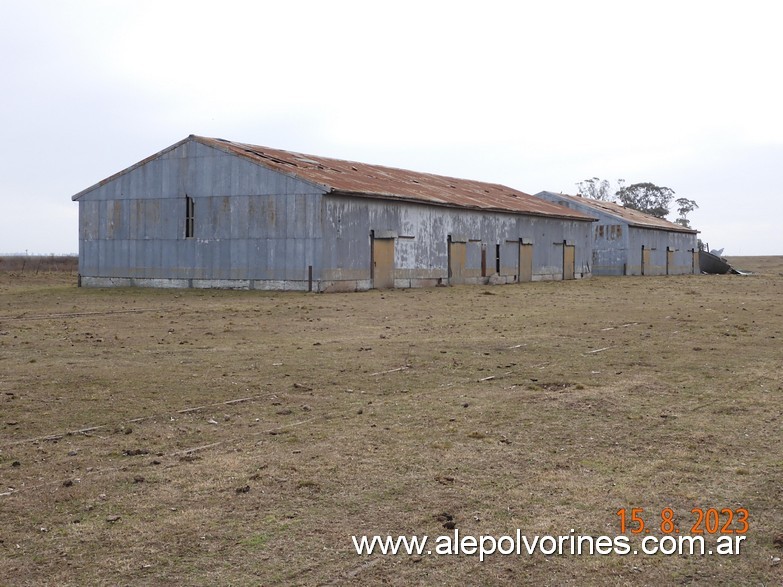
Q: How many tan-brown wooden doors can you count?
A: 7